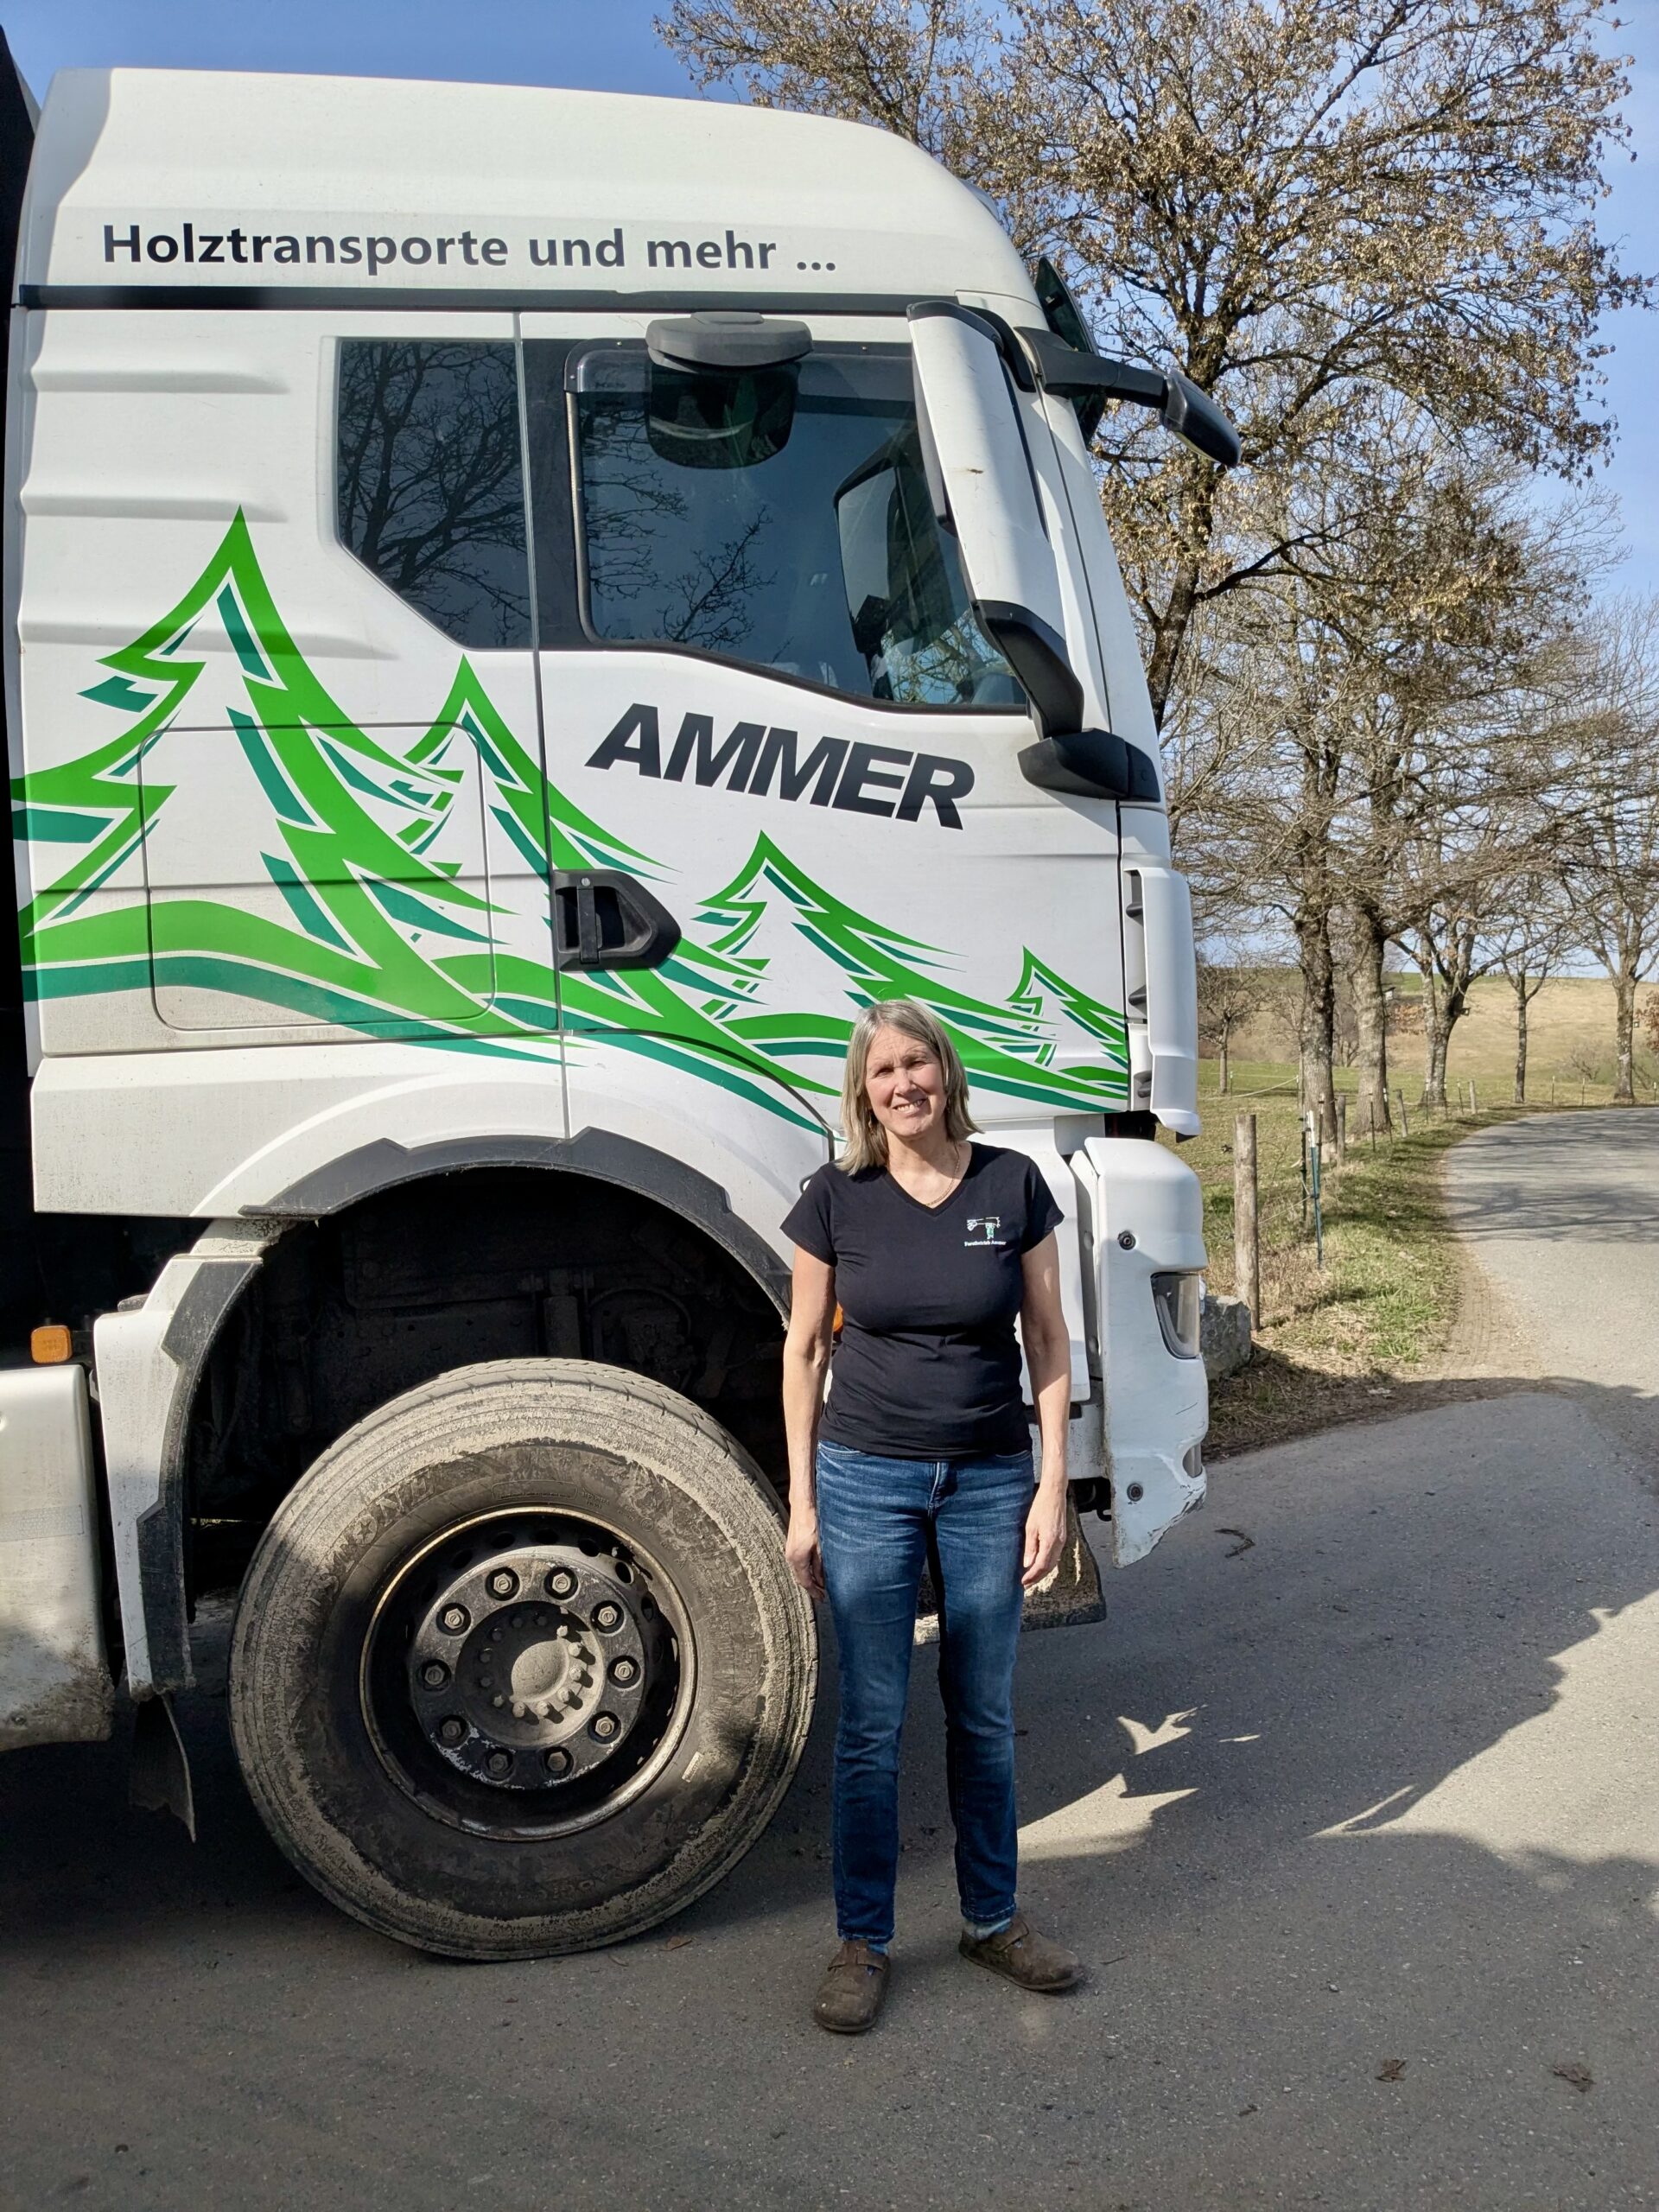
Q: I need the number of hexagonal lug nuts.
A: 10